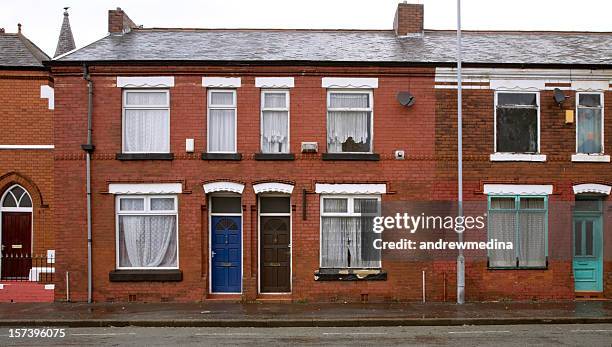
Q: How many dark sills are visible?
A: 6